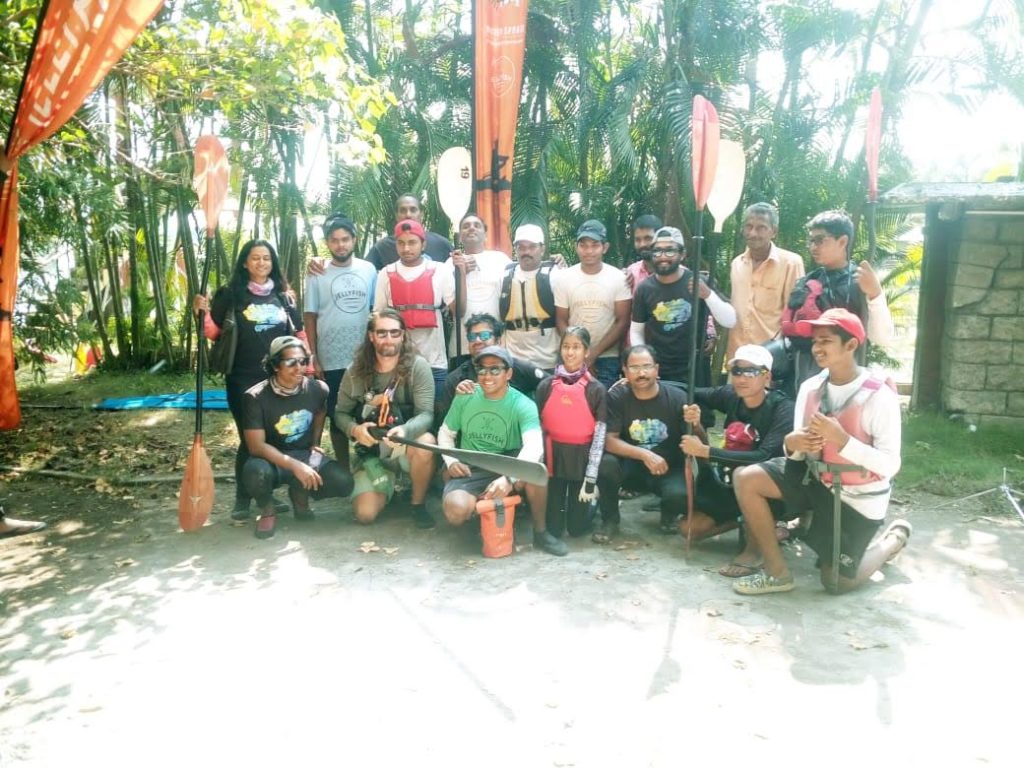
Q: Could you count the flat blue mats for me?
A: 1